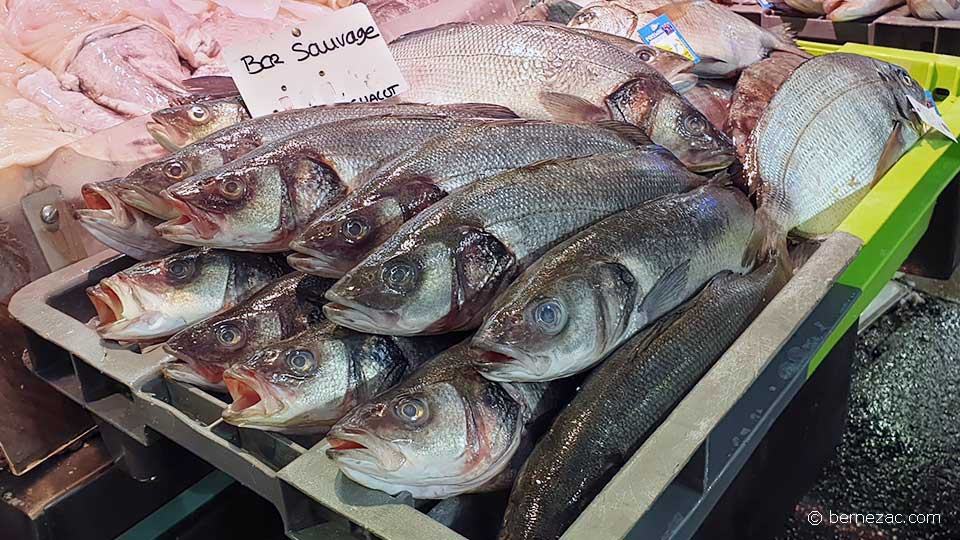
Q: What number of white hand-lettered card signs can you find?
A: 1